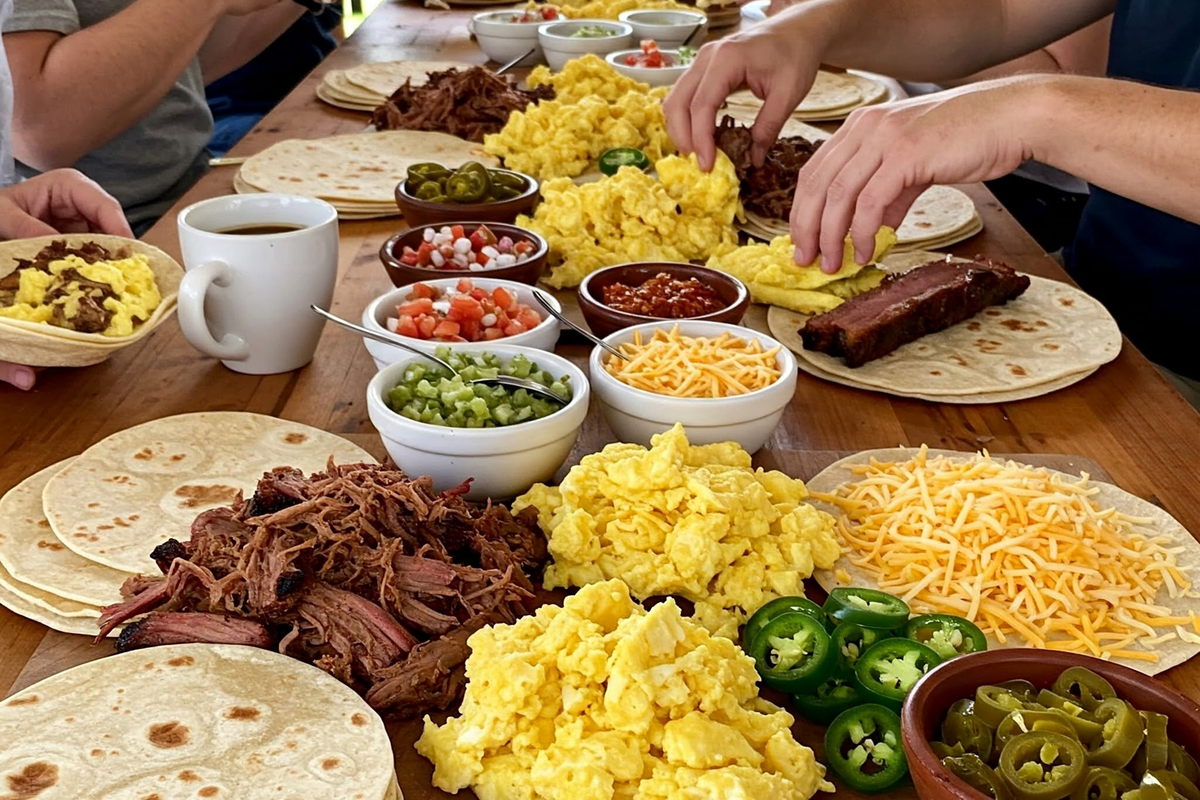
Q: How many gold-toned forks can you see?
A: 0